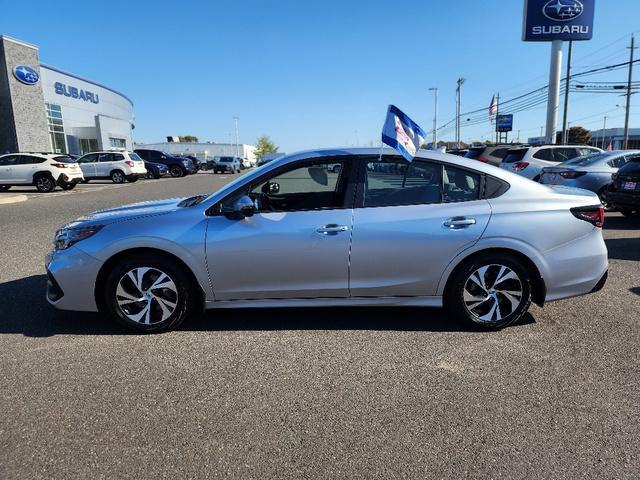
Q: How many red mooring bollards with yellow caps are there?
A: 0